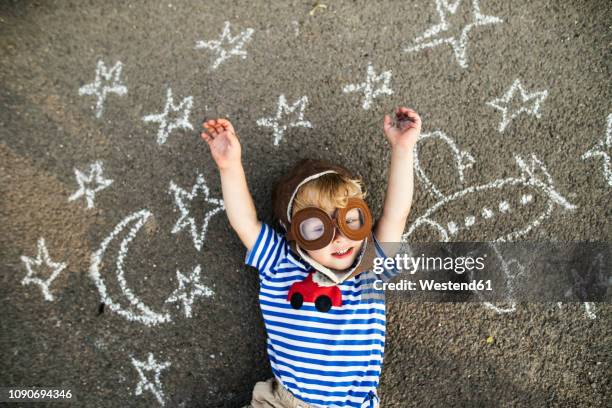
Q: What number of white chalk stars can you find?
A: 14